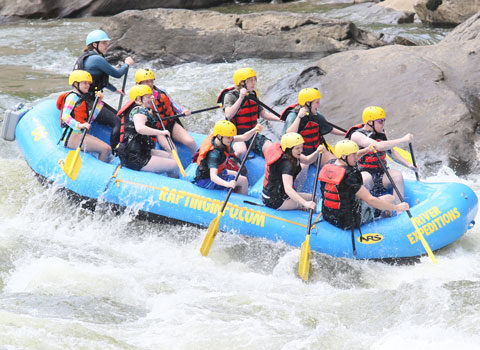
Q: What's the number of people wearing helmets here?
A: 10